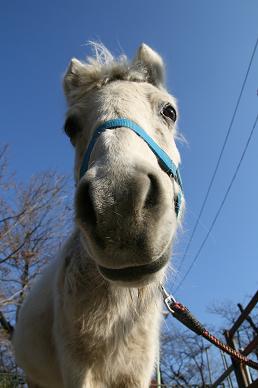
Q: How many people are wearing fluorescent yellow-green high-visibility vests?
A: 0